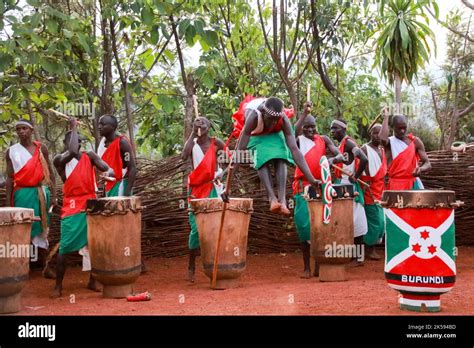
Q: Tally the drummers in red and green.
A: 9